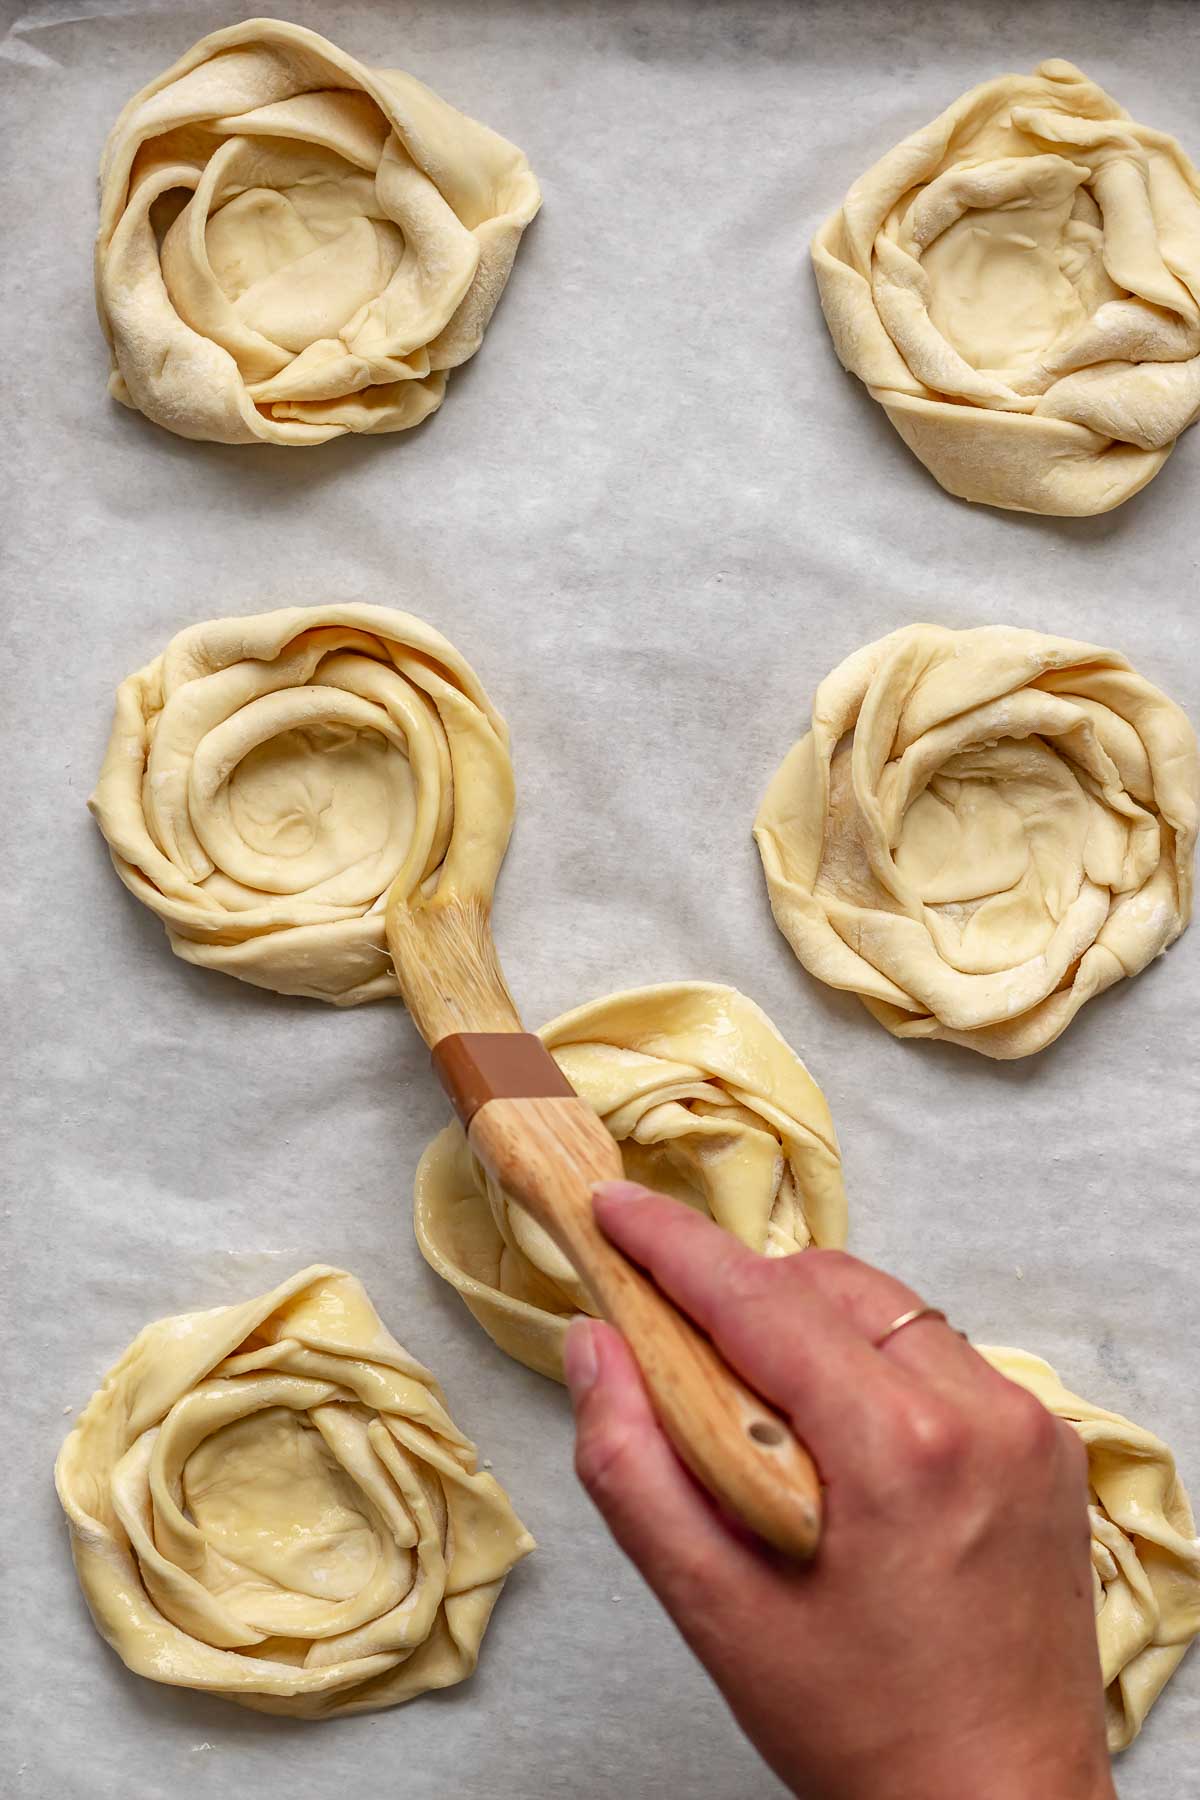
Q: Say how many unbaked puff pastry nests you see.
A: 7